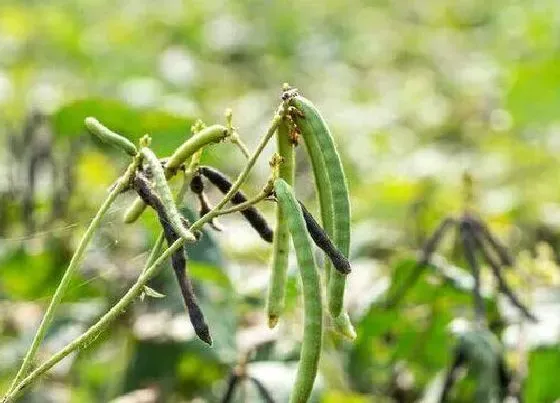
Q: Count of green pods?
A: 7